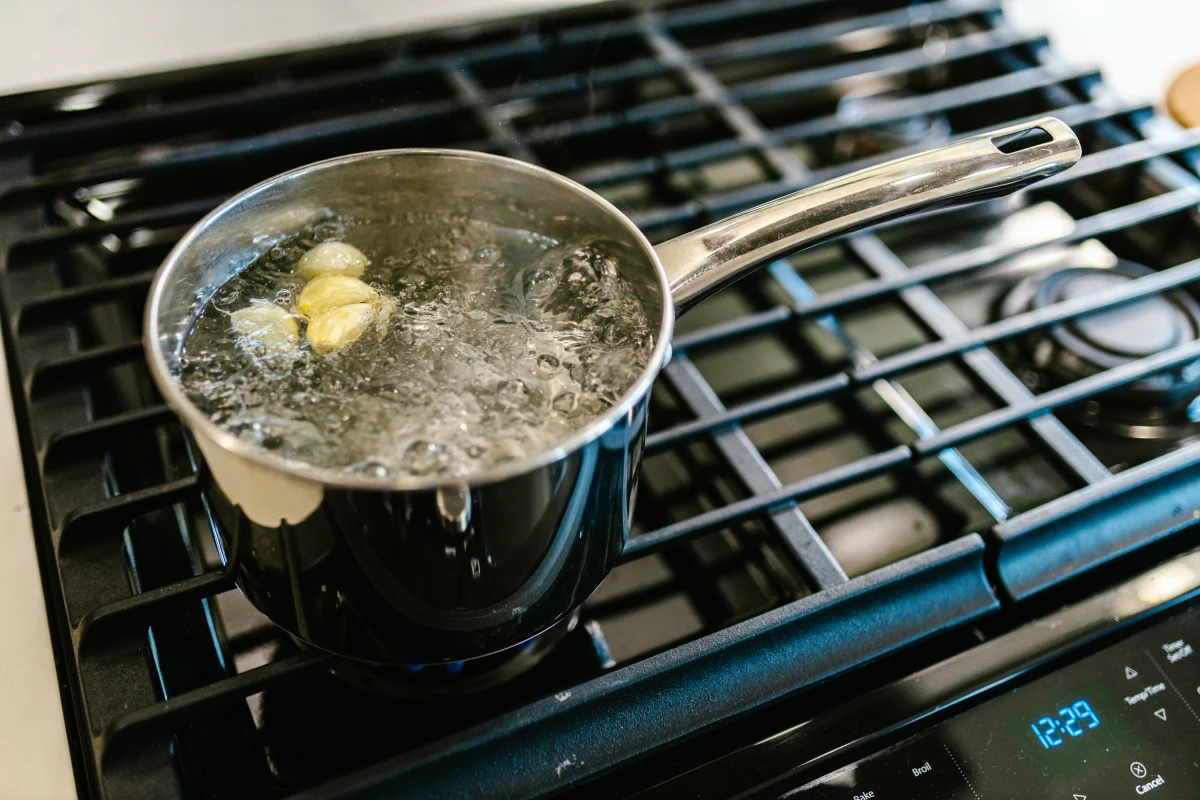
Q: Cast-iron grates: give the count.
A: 2